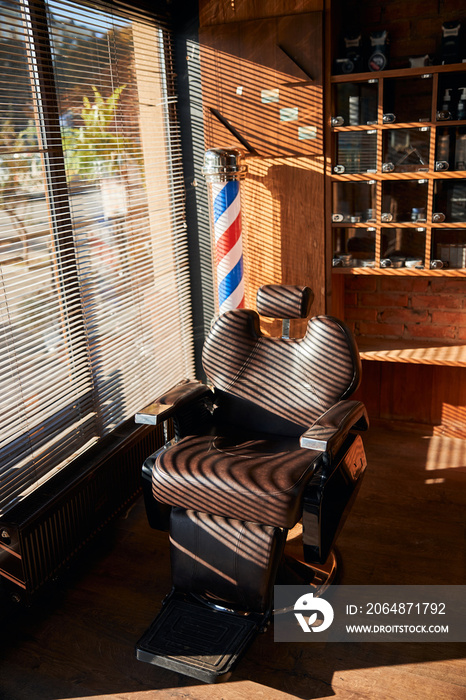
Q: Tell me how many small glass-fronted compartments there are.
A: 12